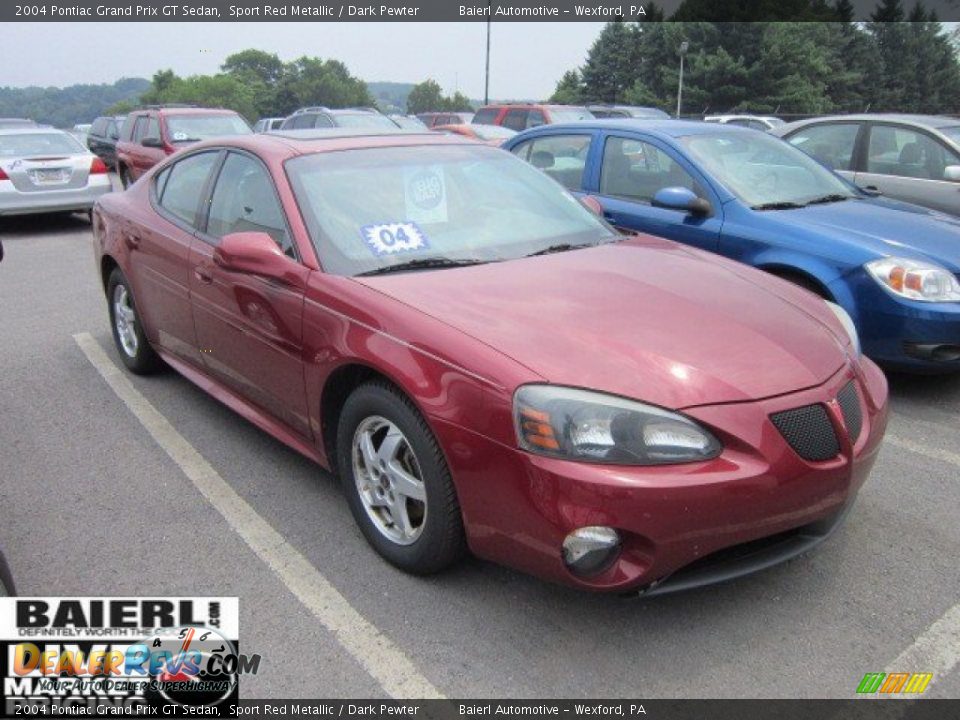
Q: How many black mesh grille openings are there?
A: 2